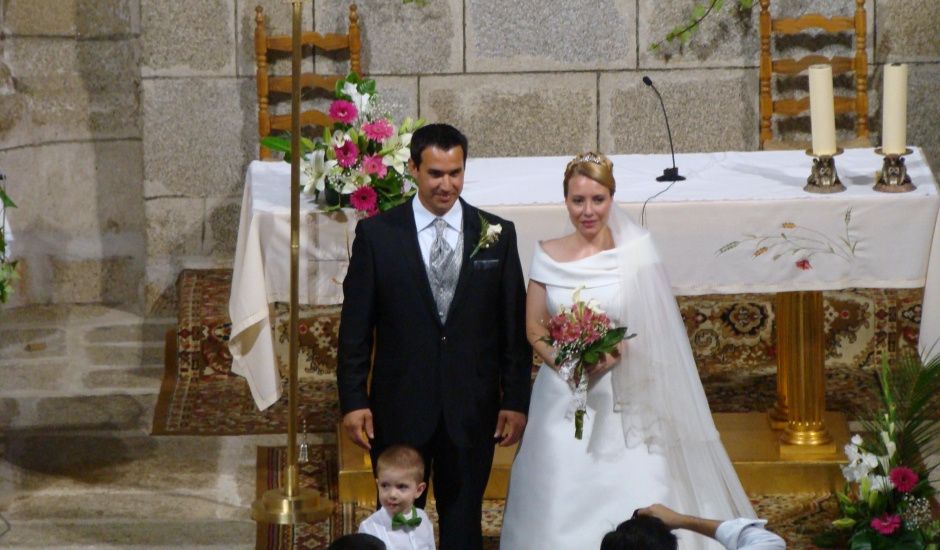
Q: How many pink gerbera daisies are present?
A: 7